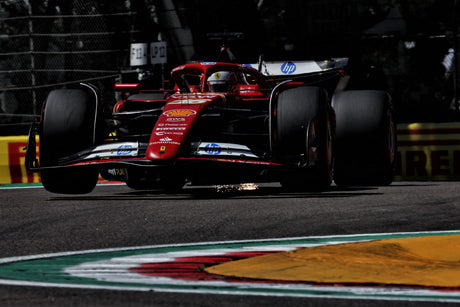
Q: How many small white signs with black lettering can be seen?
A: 2